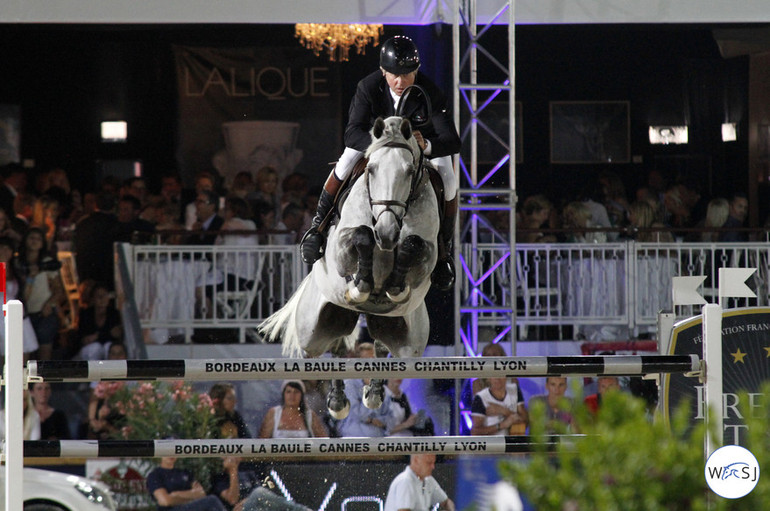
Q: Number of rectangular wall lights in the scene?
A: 3